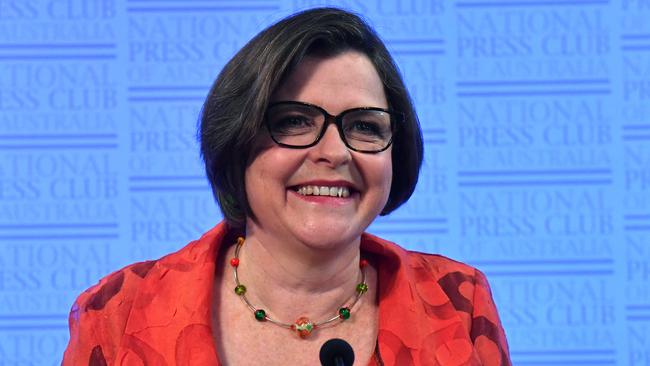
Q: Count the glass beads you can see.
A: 8